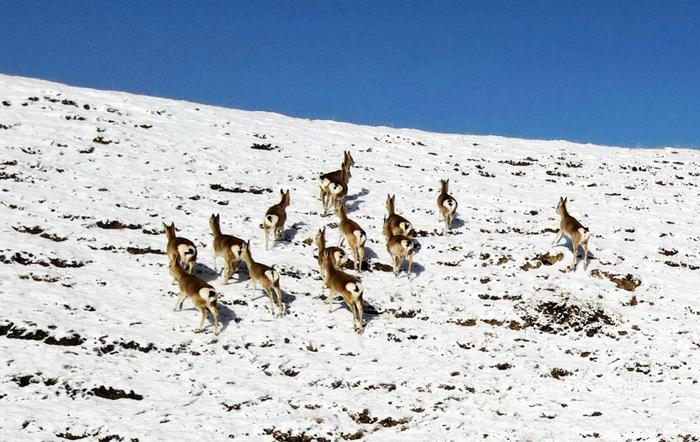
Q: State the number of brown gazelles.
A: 14